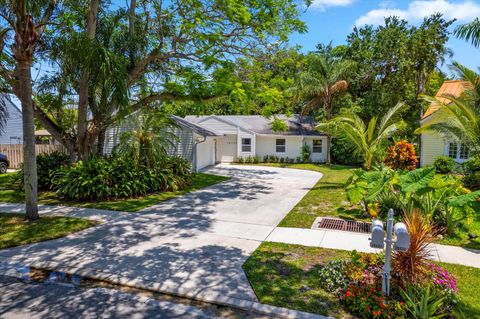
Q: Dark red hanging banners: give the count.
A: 0